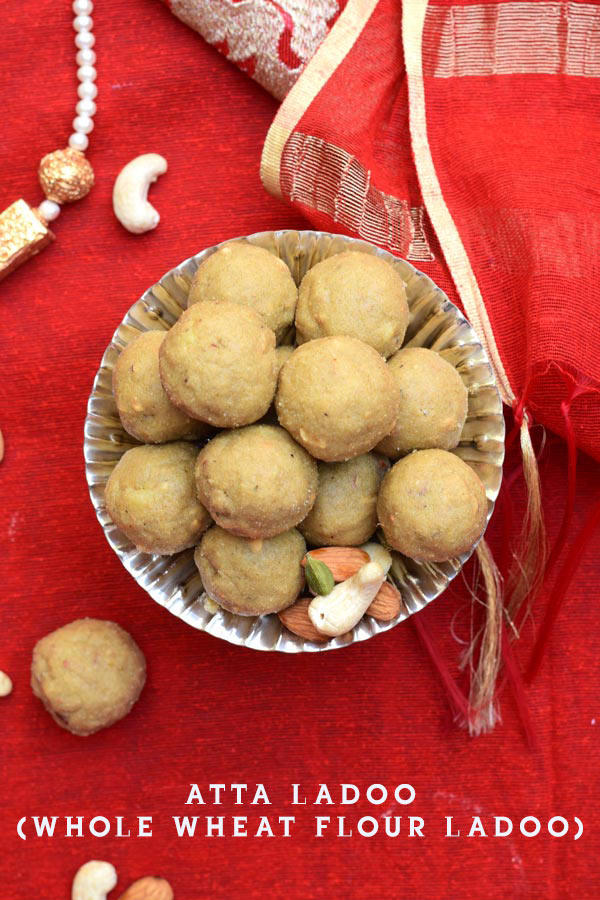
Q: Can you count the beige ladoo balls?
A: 13